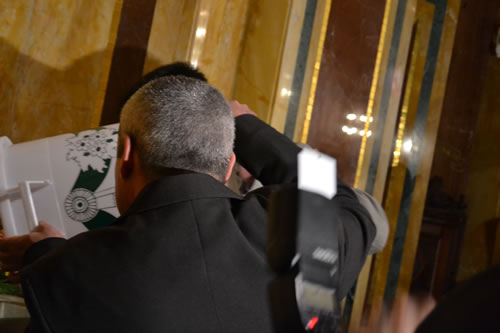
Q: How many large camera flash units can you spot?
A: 1